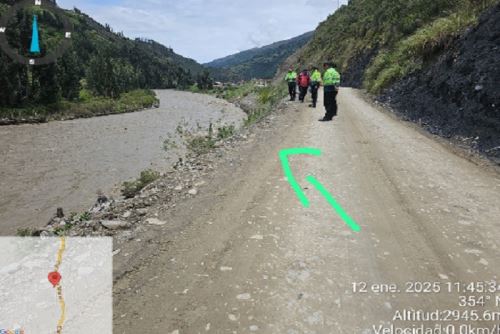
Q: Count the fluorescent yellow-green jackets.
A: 3